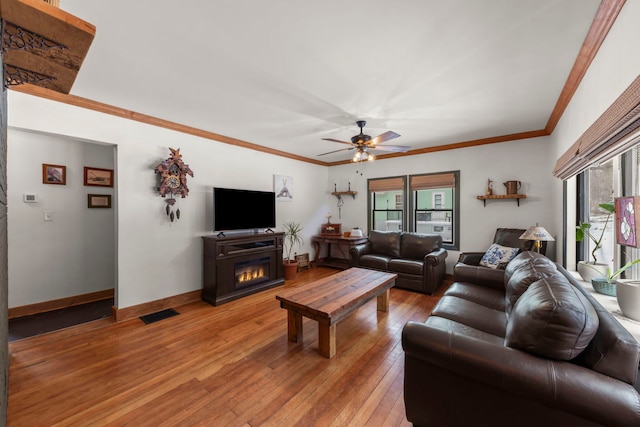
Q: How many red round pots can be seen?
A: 1